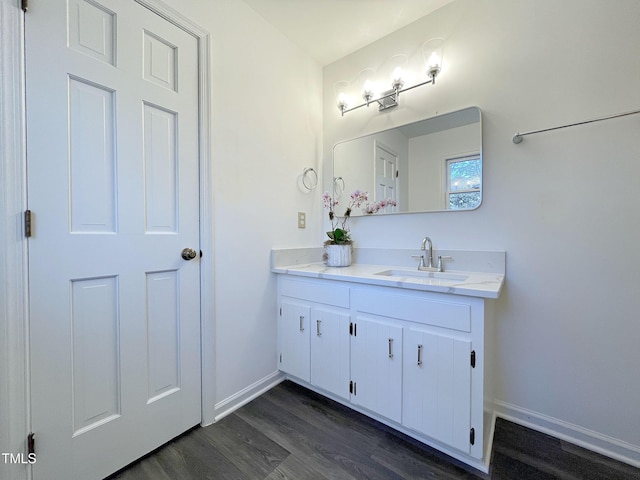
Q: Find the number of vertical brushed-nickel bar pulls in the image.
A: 4